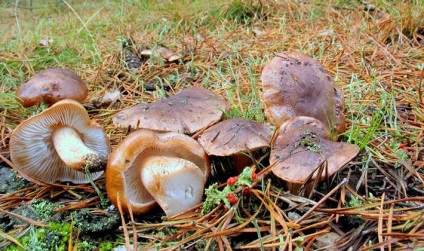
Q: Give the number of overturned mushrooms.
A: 2